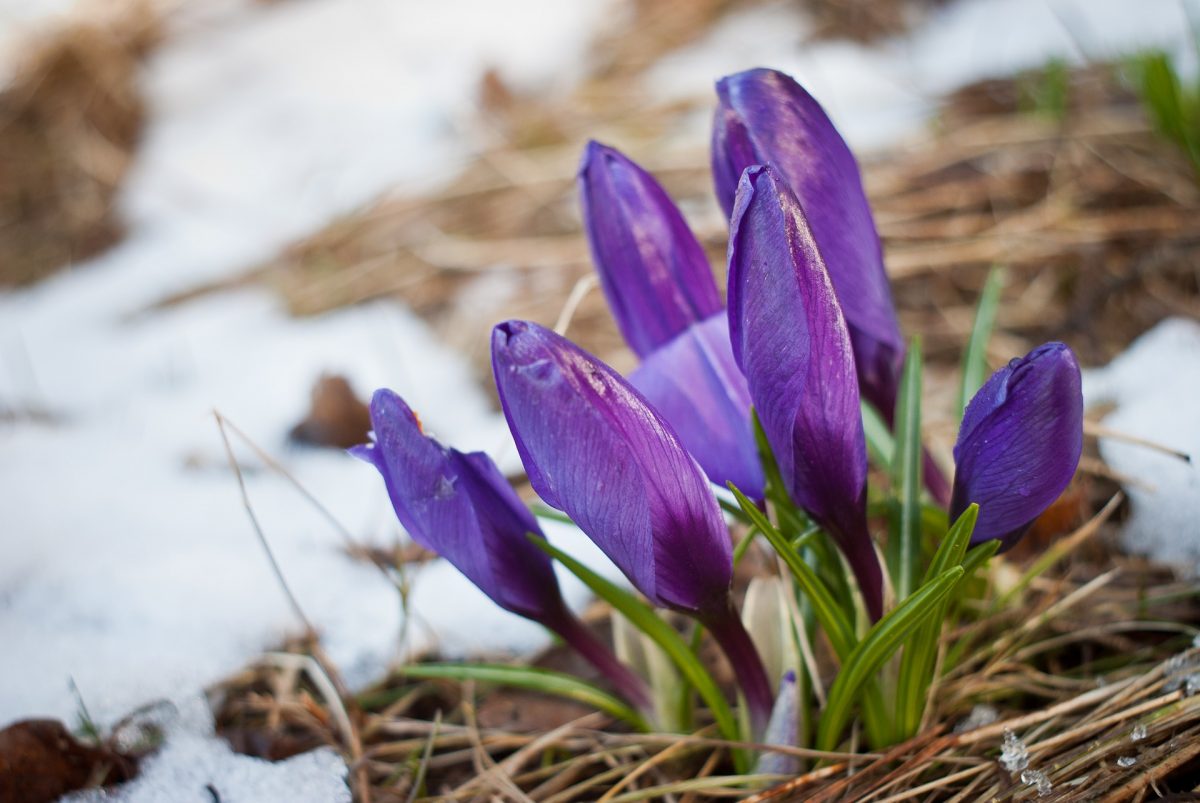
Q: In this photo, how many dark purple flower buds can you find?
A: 6